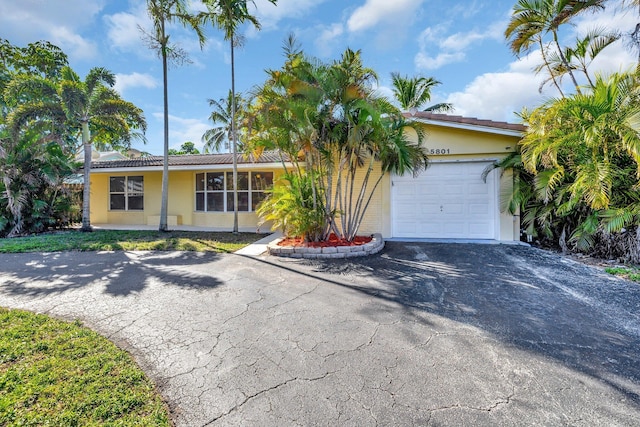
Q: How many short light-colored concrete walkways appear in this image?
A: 1